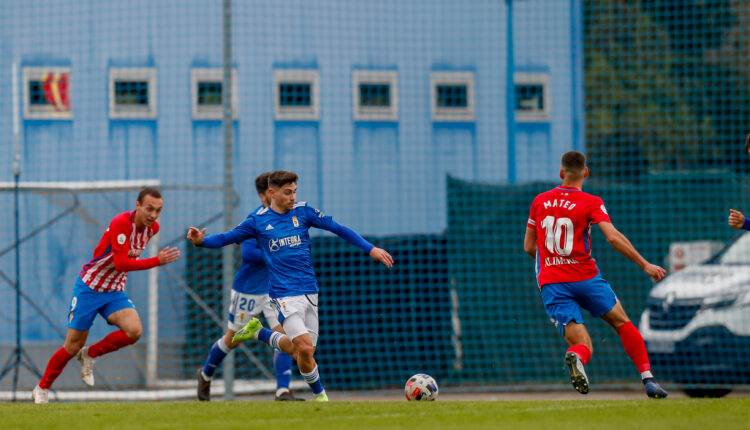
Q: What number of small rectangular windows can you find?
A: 7